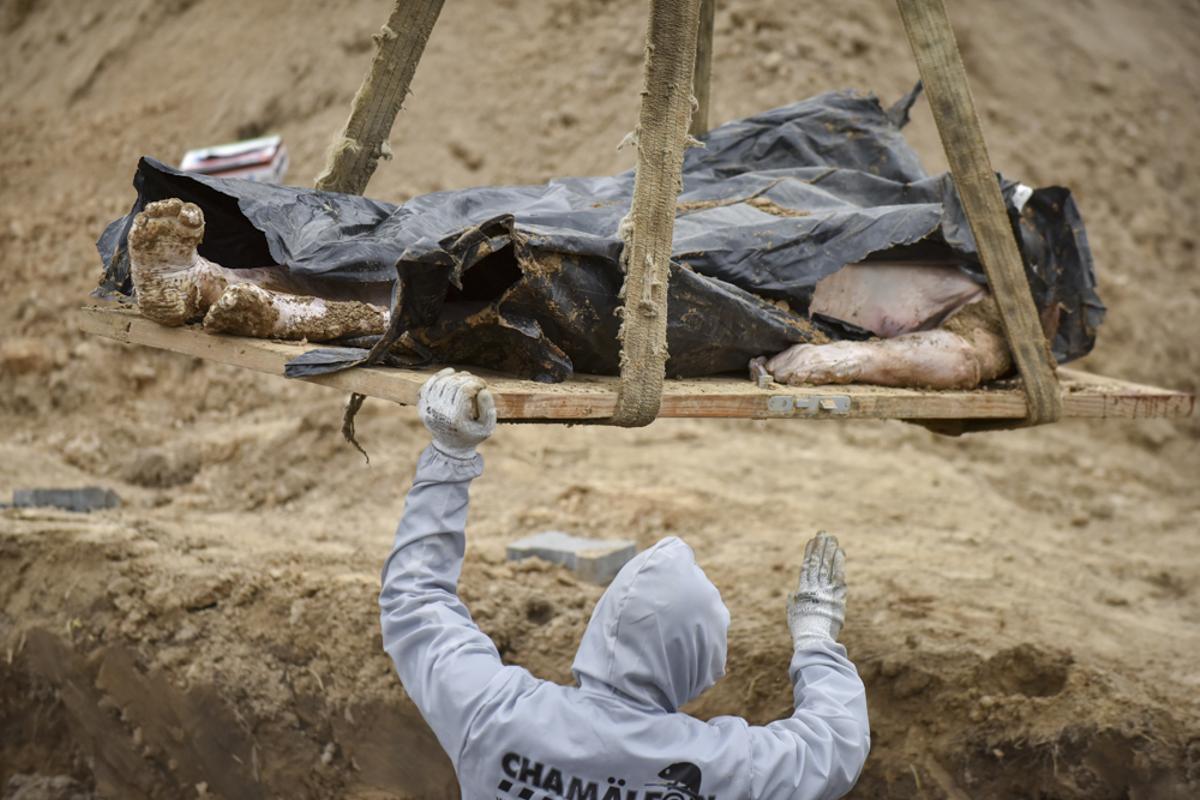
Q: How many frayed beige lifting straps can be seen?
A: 4